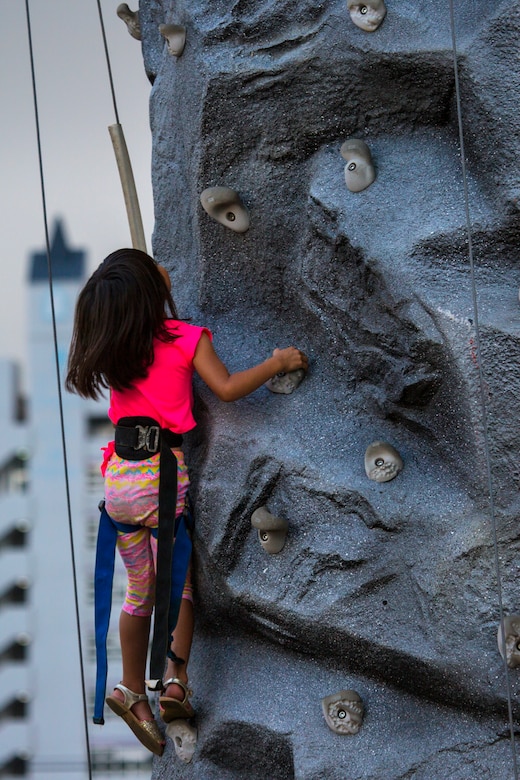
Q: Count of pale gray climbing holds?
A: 11